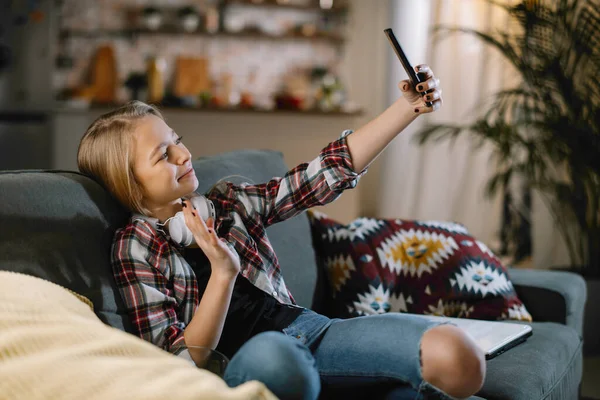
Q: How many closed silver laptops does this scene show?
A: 1